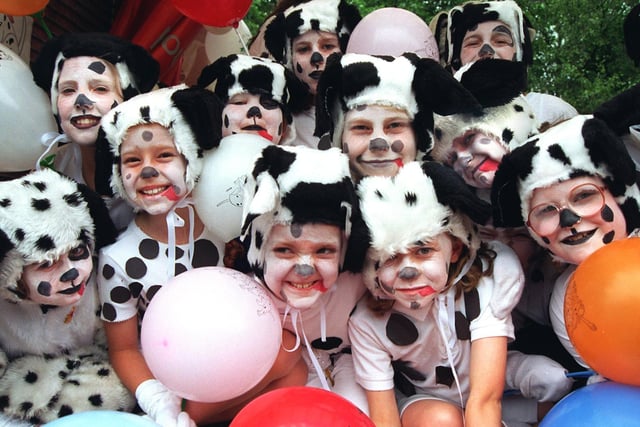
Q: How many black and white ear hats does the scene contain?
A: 11